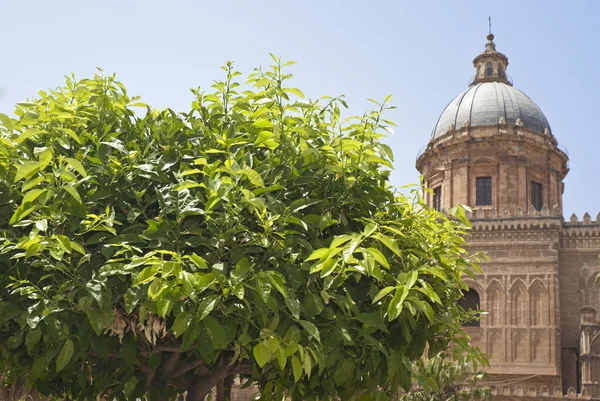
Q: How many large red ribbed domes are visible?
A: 0